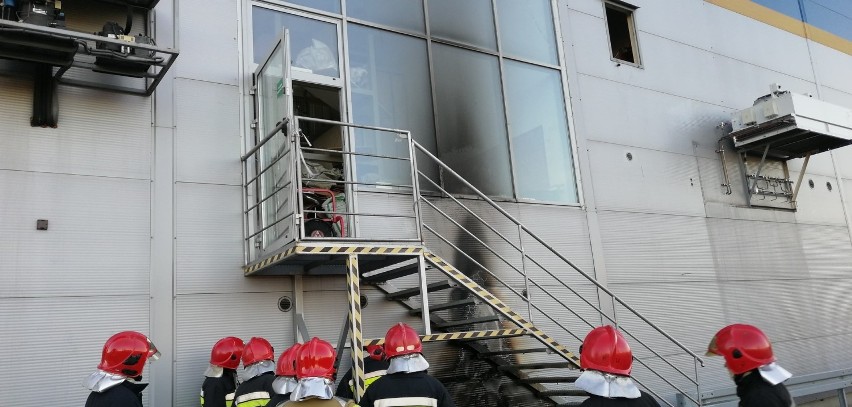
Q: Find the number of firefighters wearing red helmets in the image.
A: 9